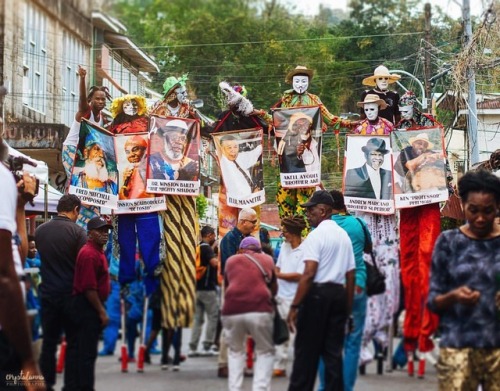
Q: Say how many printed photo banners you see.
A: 7